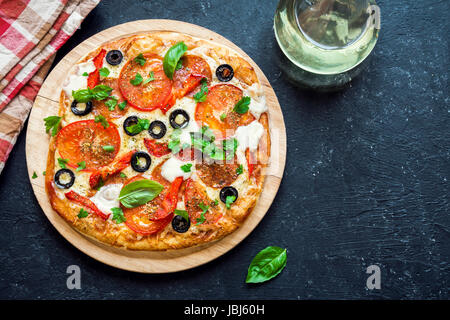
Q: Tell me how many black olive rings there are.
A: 10